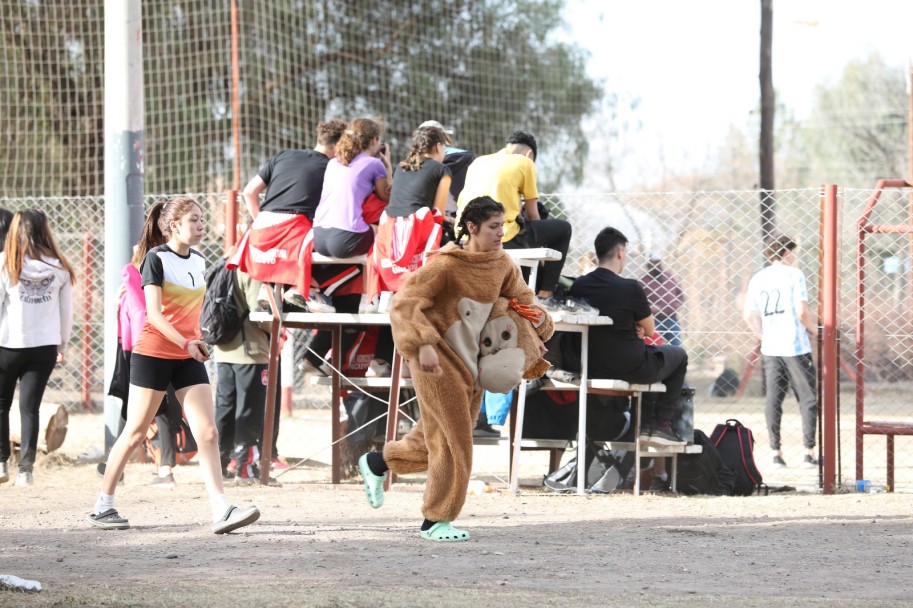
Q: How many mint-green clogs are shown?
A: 2